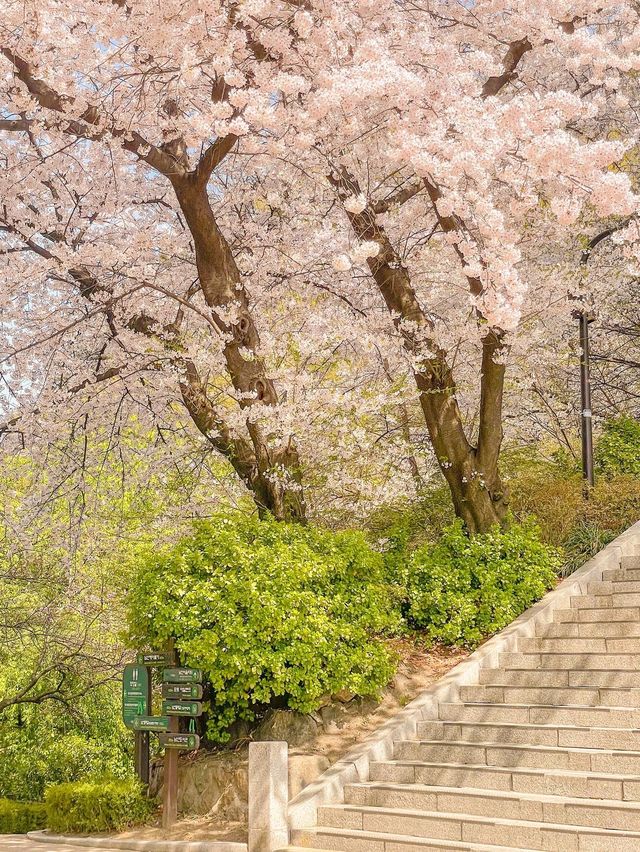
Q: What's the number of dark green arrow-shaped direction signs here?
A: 6